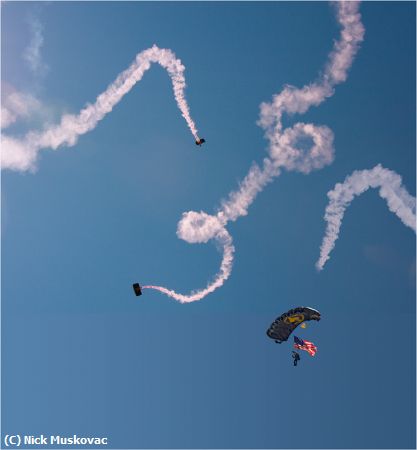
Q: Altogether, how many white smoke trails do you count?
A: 3